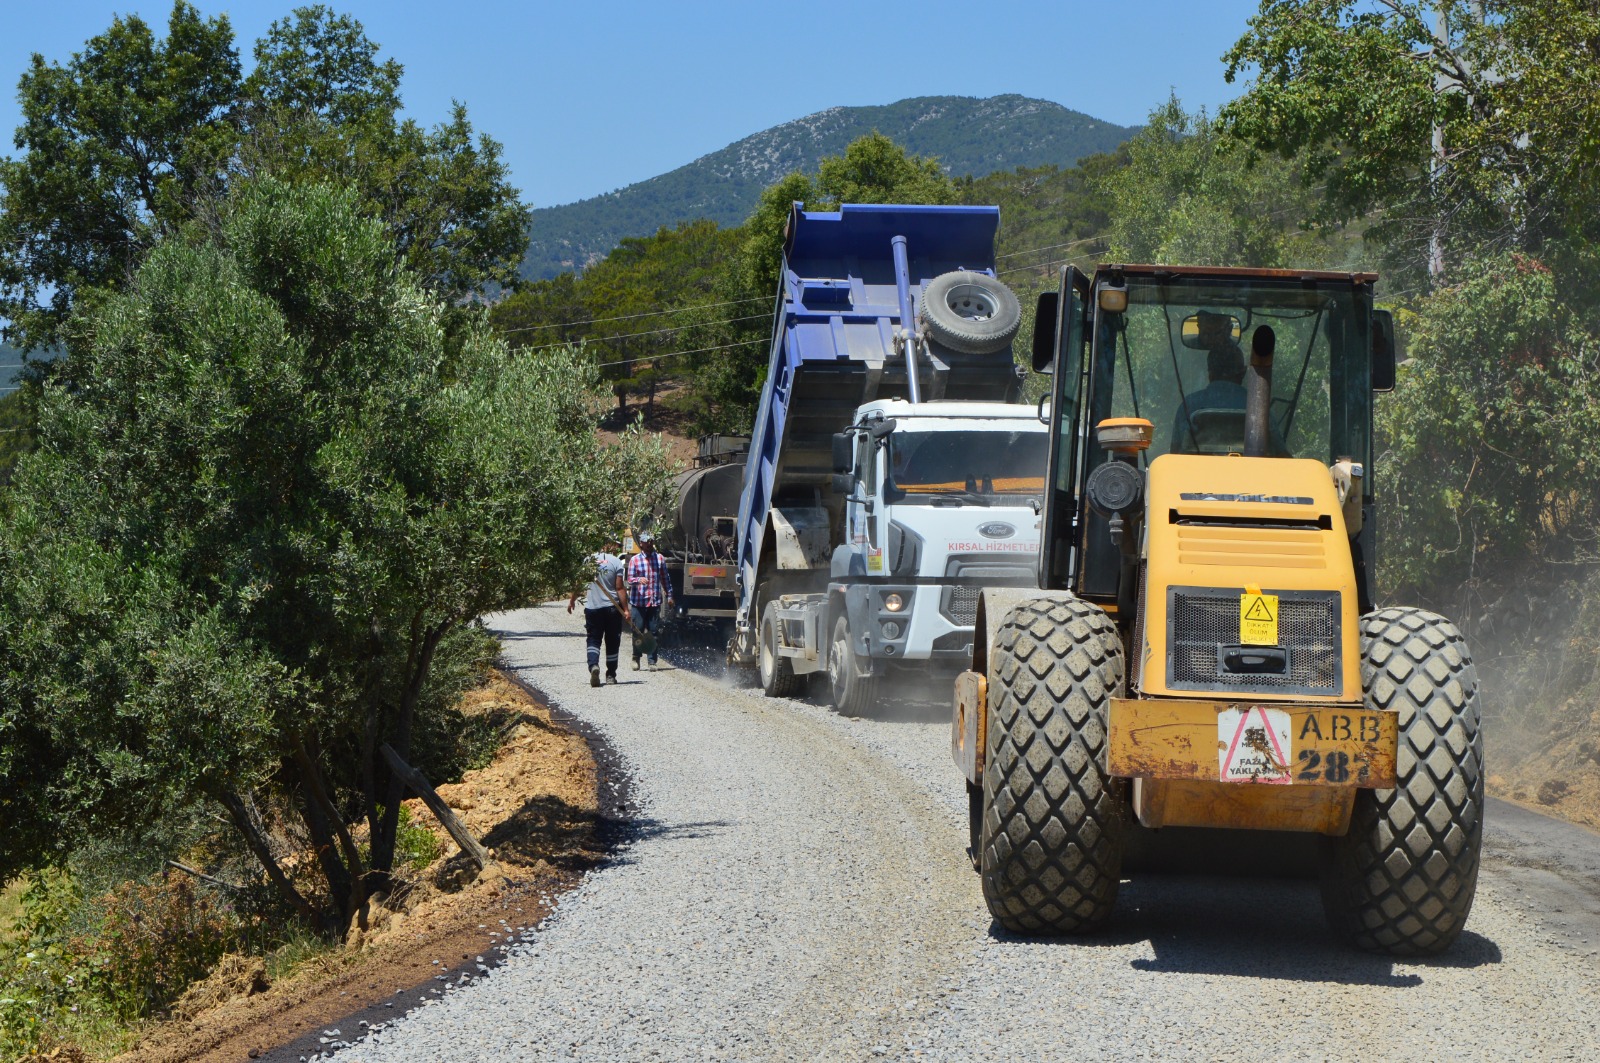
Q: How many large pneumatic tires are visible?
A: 2